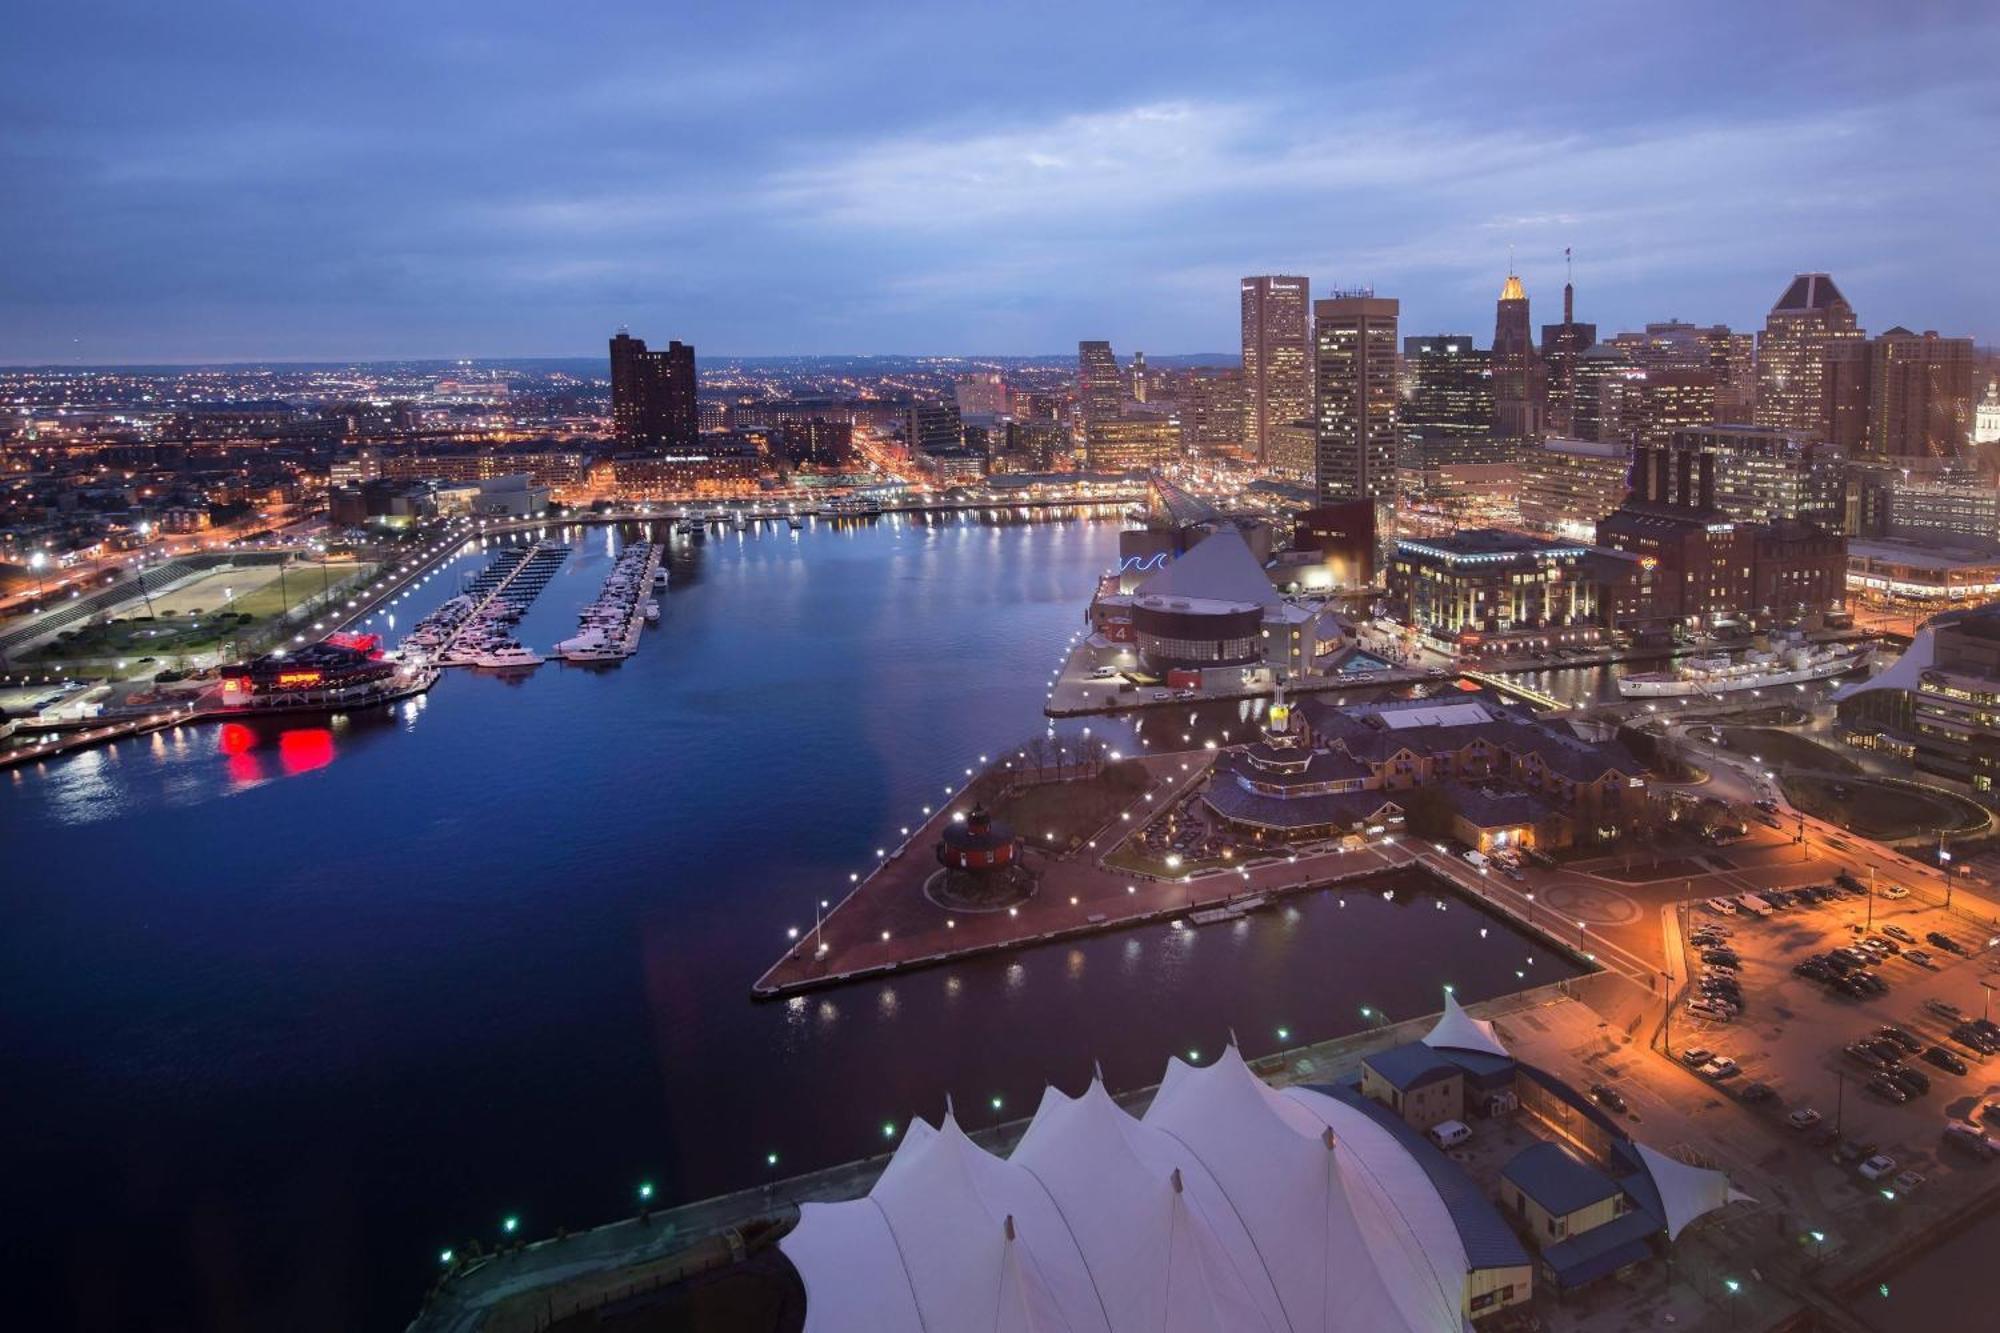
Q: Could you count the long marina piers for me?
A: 2